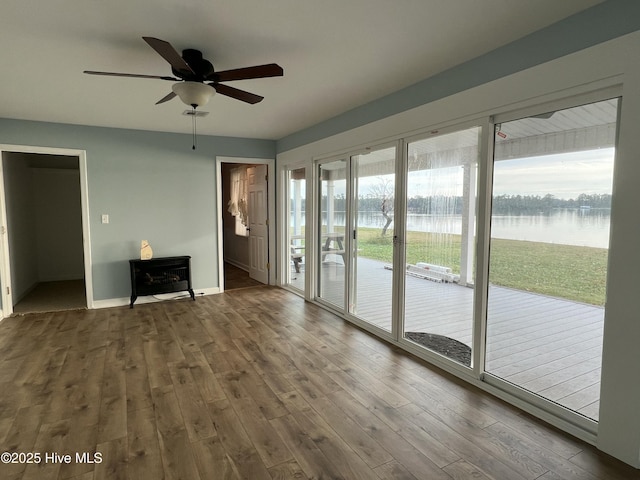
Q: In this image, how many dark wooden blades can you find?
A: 5